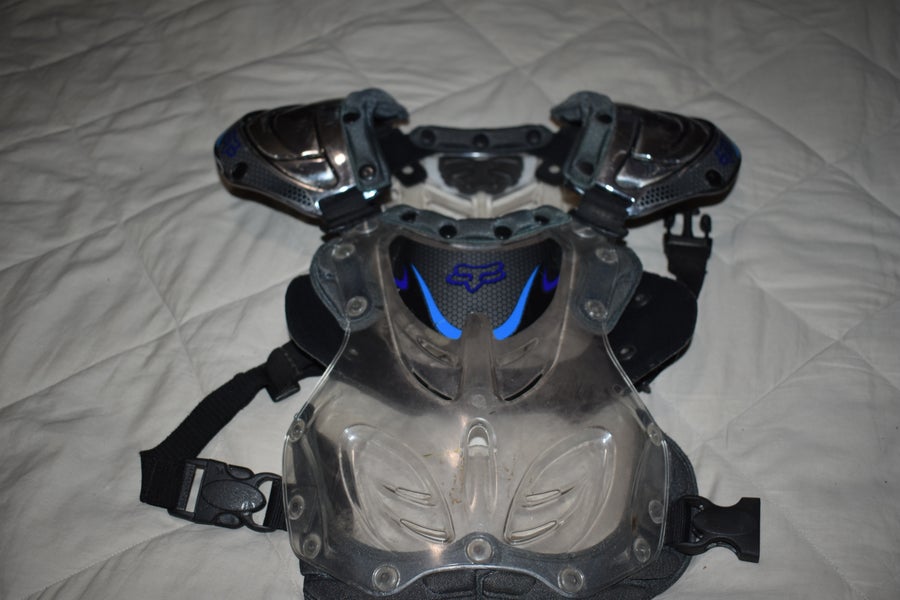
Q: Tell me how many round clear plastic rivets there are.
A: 15